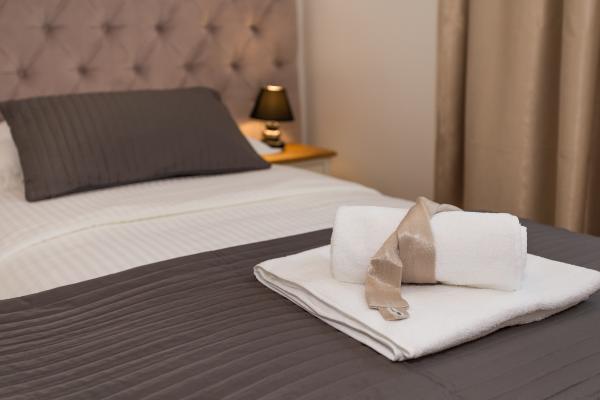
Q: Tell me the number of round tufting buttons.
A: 11